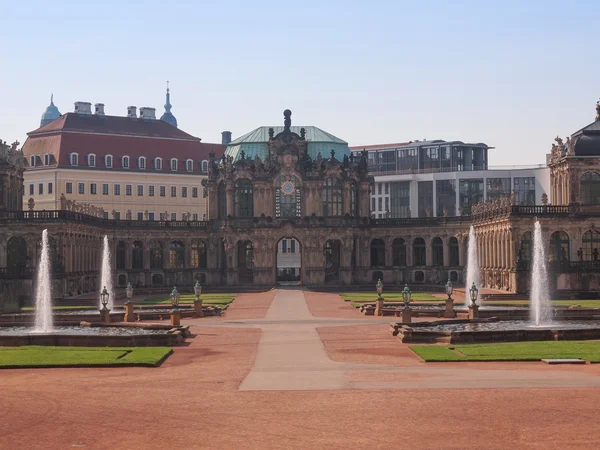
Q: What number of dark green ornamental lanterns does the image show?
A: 8